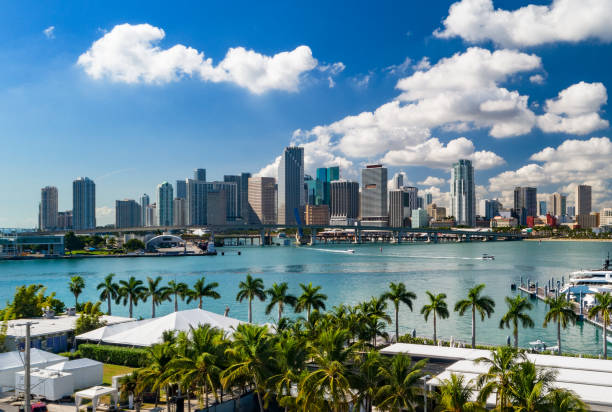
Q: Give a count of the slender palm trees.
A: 15